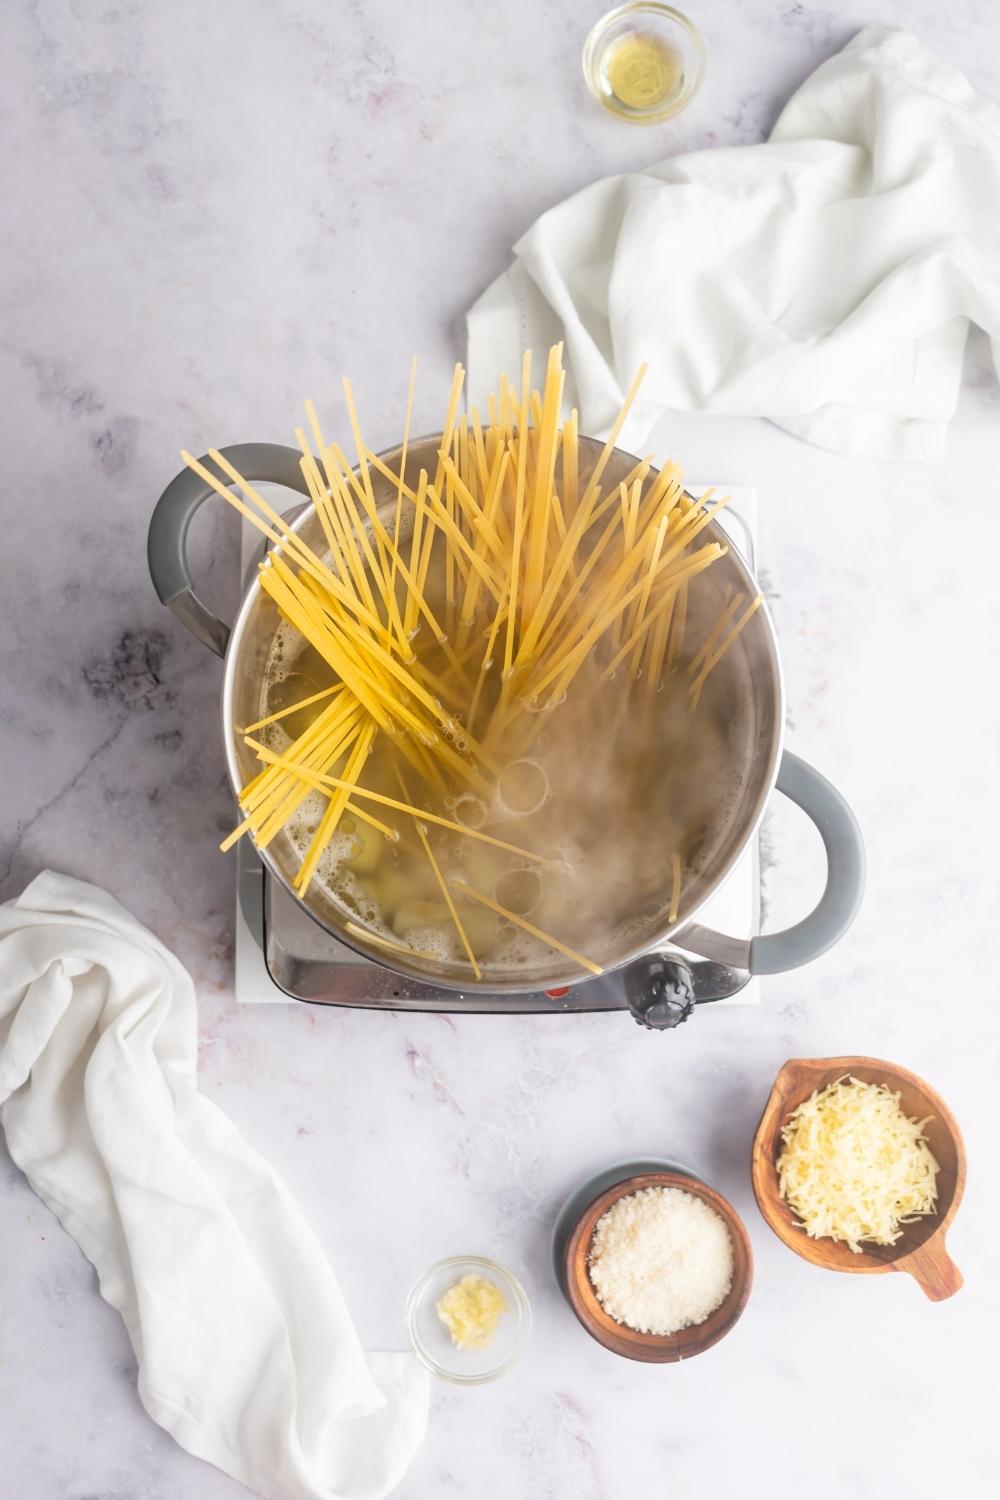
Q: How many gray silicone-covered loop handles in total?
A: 2